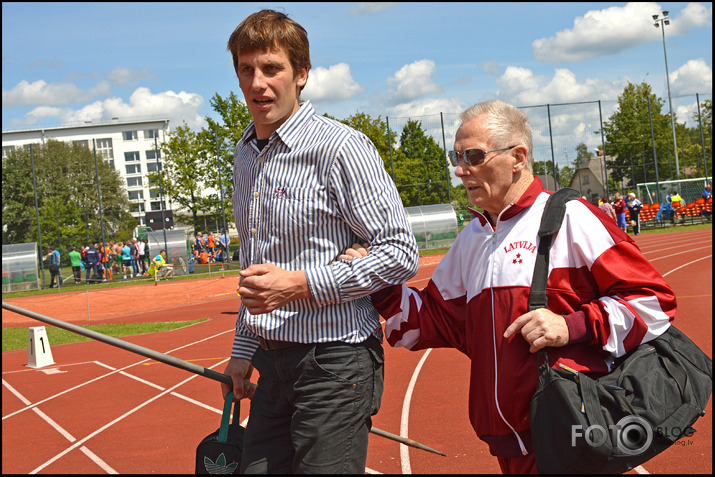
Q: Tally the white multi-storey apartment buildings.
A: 1